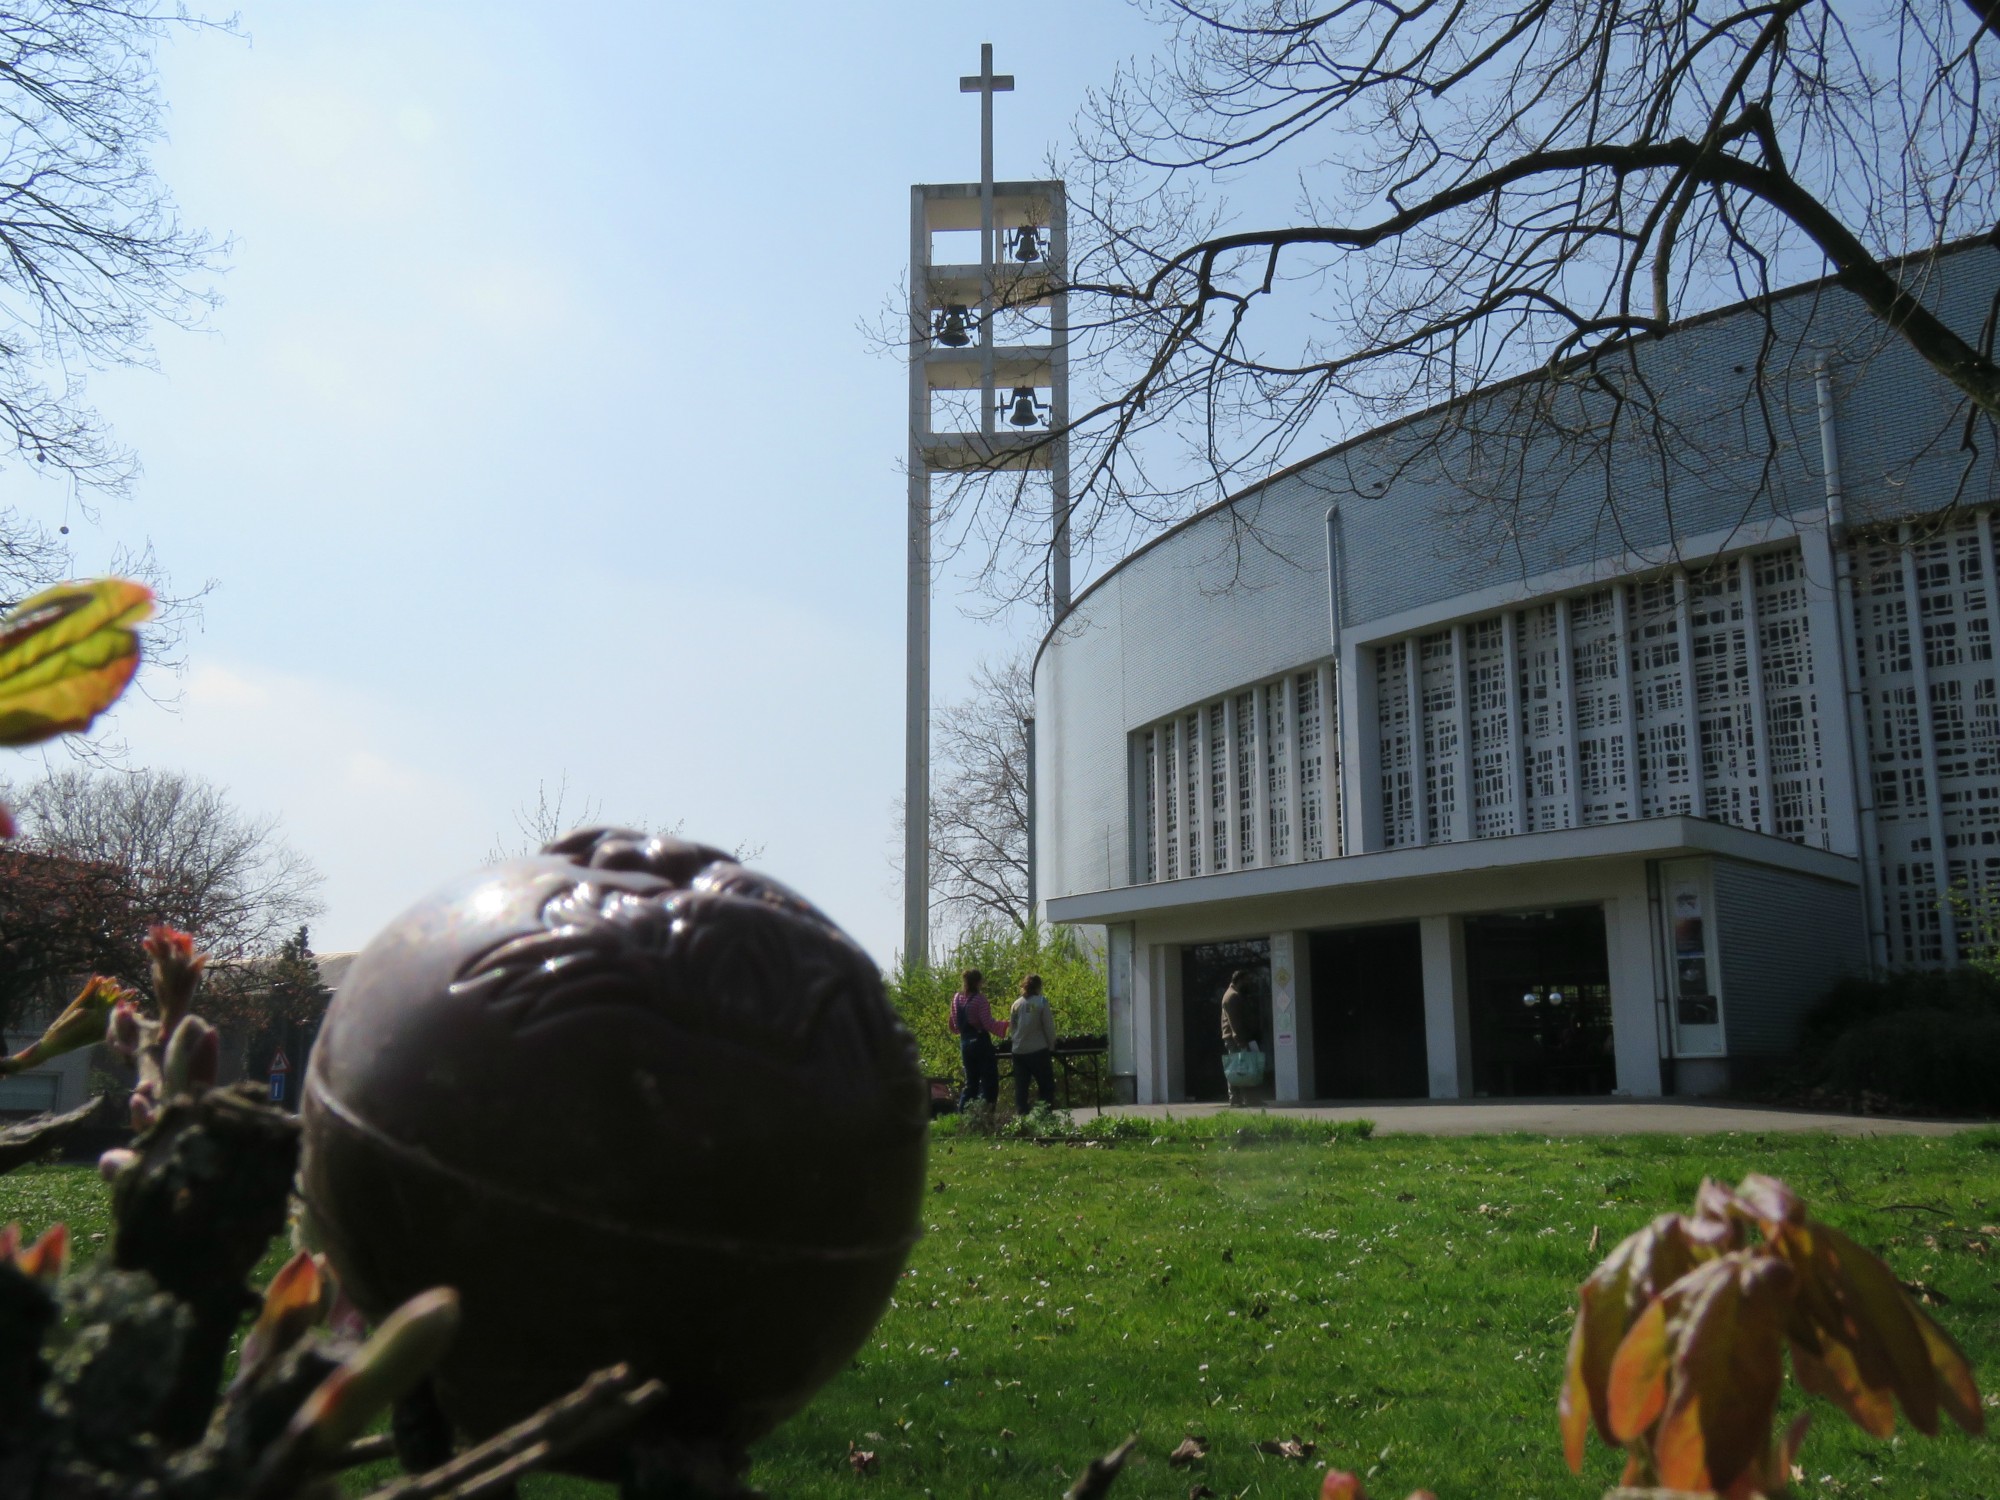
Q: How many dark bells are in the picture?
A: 3